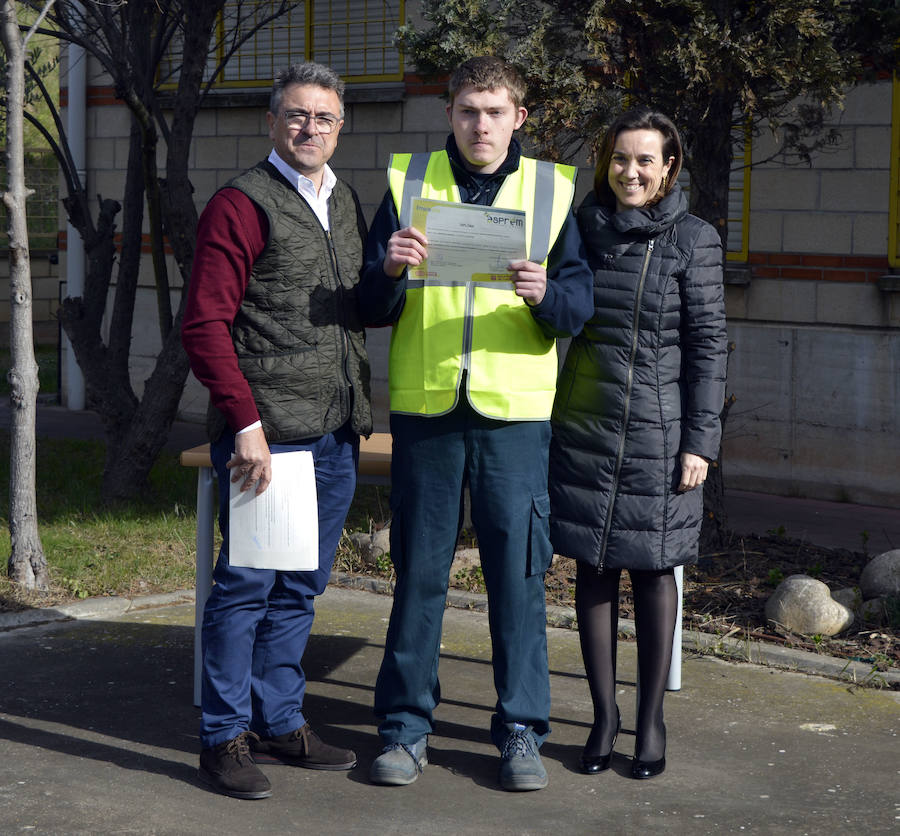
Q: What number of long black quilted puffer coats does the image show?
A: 1